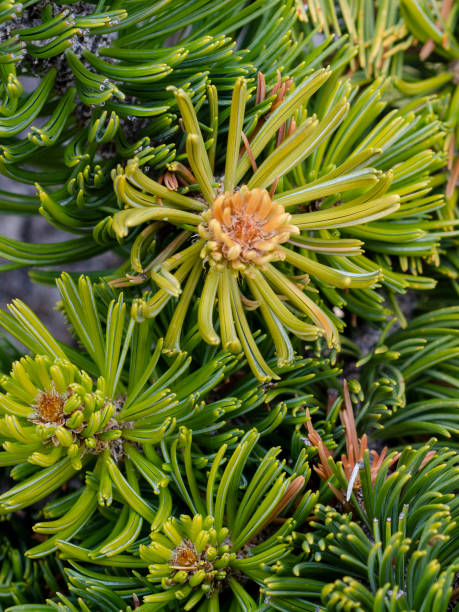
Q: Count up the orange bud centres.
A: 3